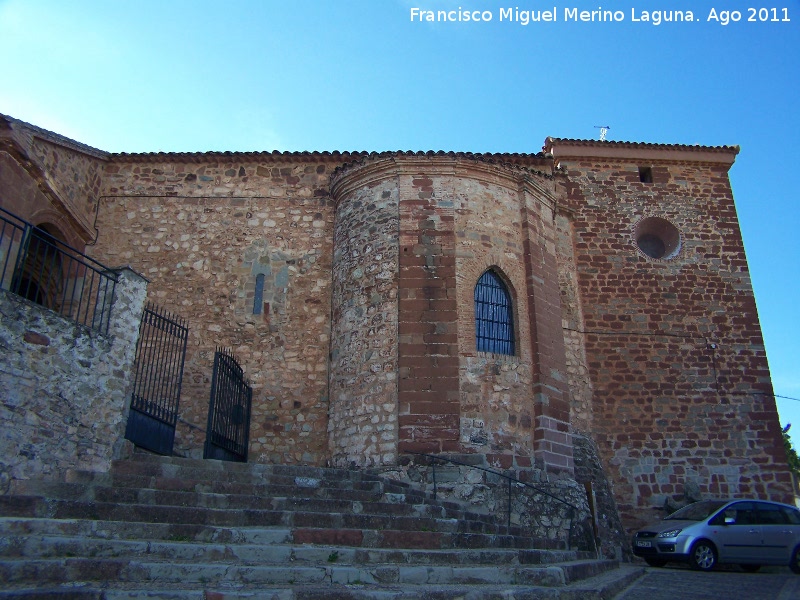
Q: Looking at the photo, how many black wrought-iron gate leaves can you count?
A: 2